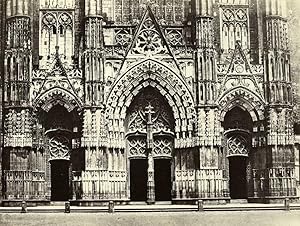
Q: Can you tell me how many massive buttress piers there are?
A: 4